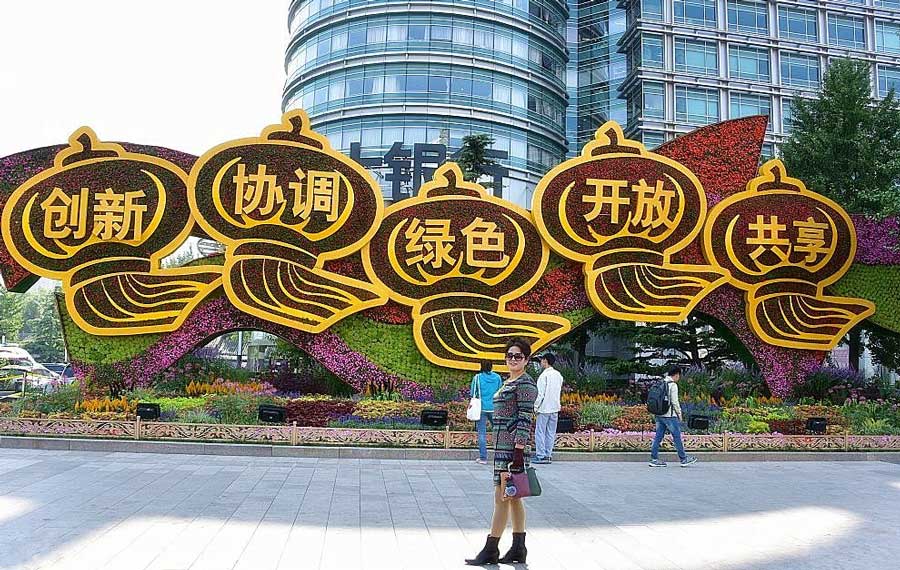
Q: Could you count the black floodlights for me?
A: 6